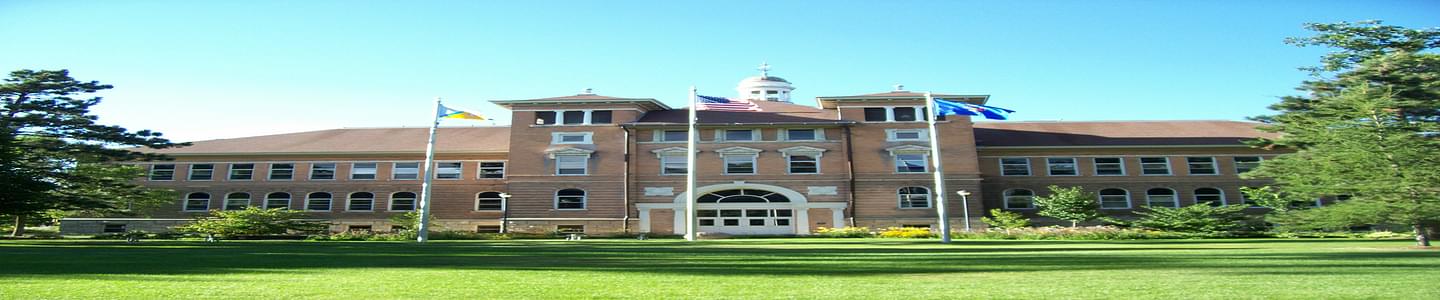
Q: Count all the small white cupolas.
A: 1